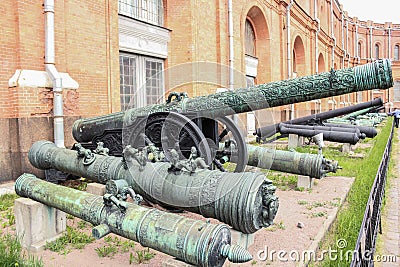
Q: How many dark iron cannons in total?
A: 4